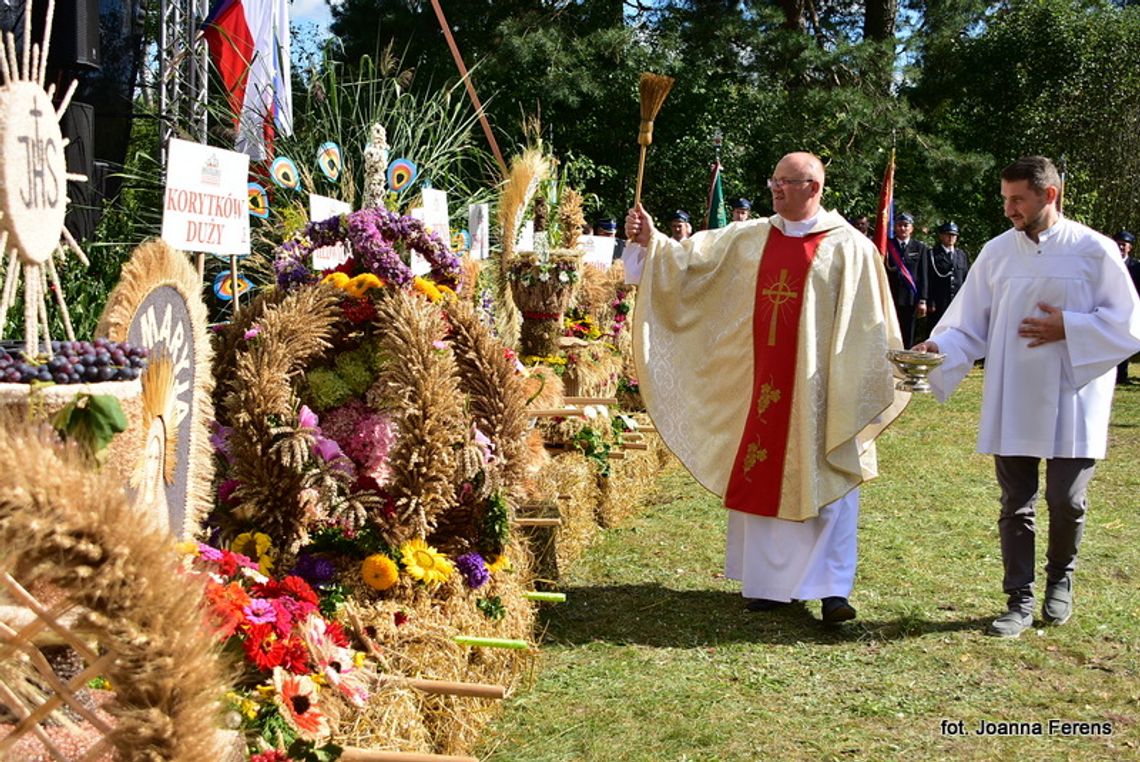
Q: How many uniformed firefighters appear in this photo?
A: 6